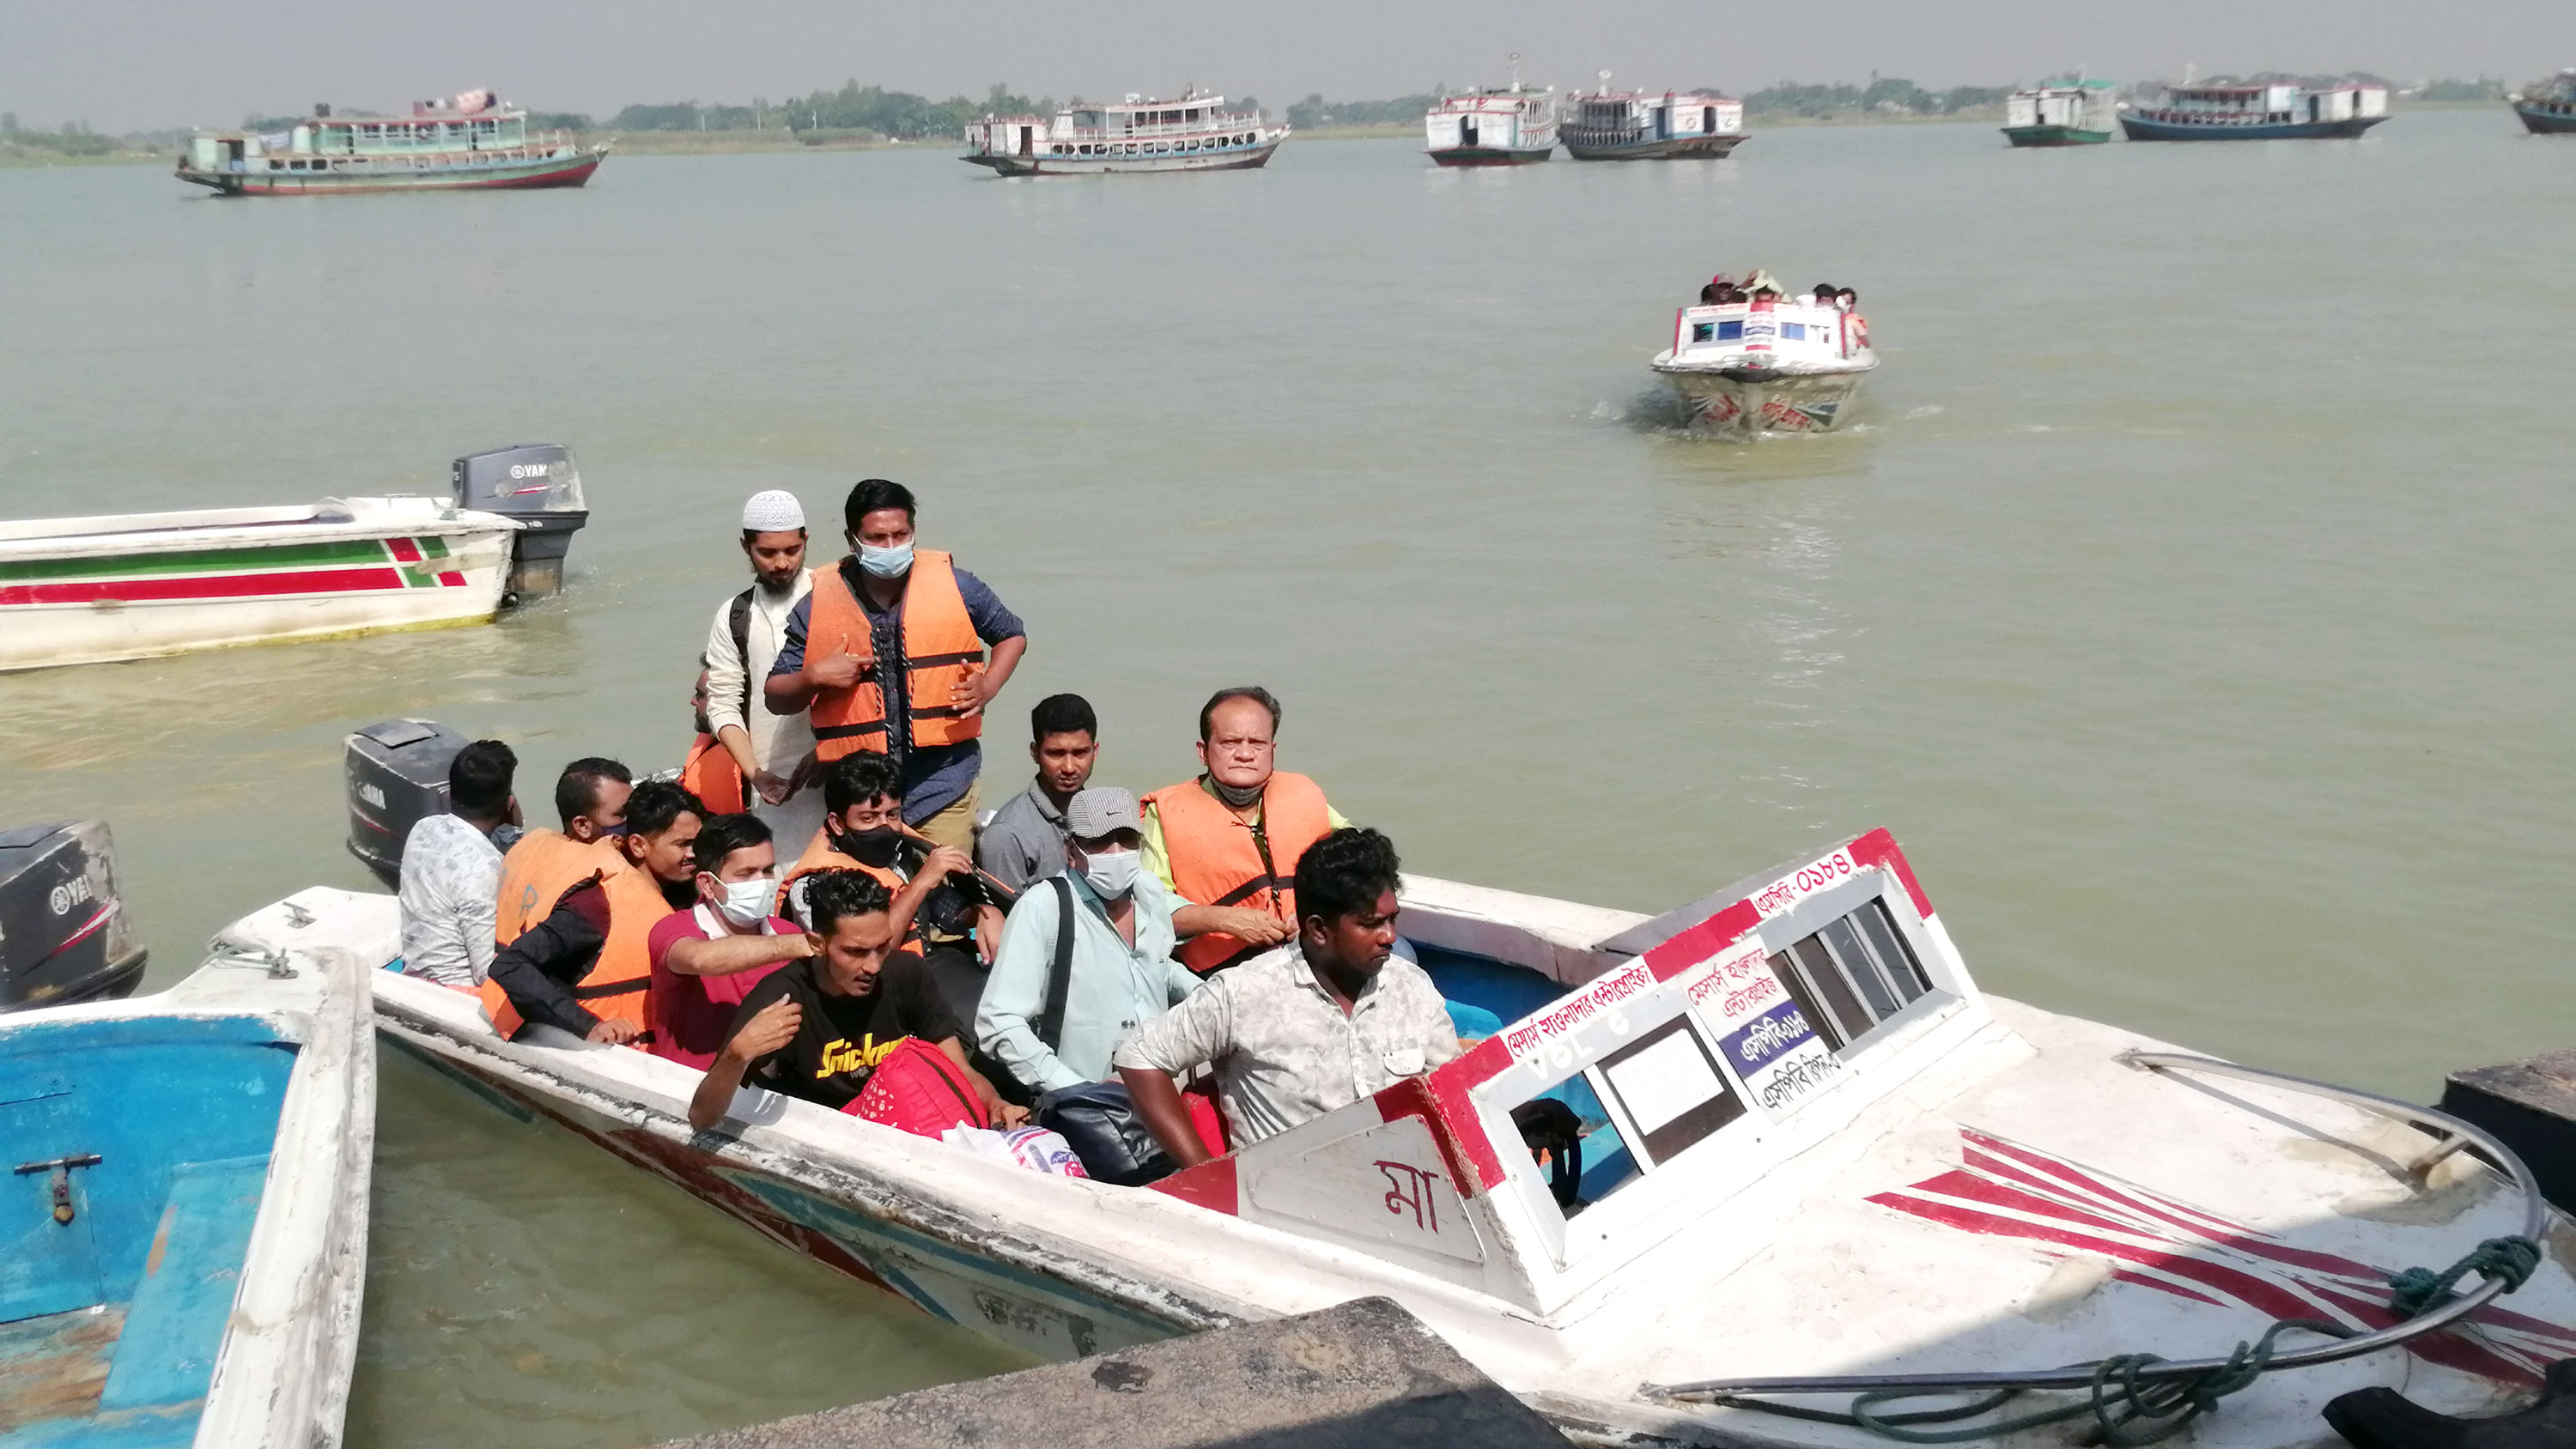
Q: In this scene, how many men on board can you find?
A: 13